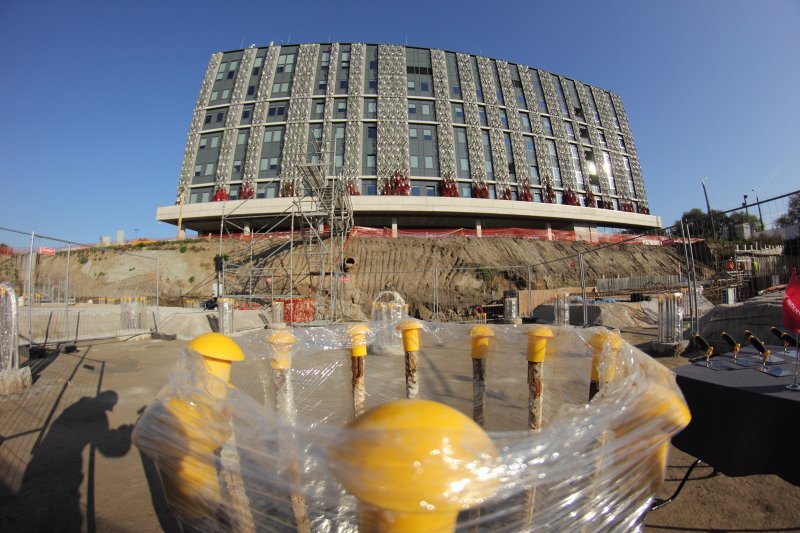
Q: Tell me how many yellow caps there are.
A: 10